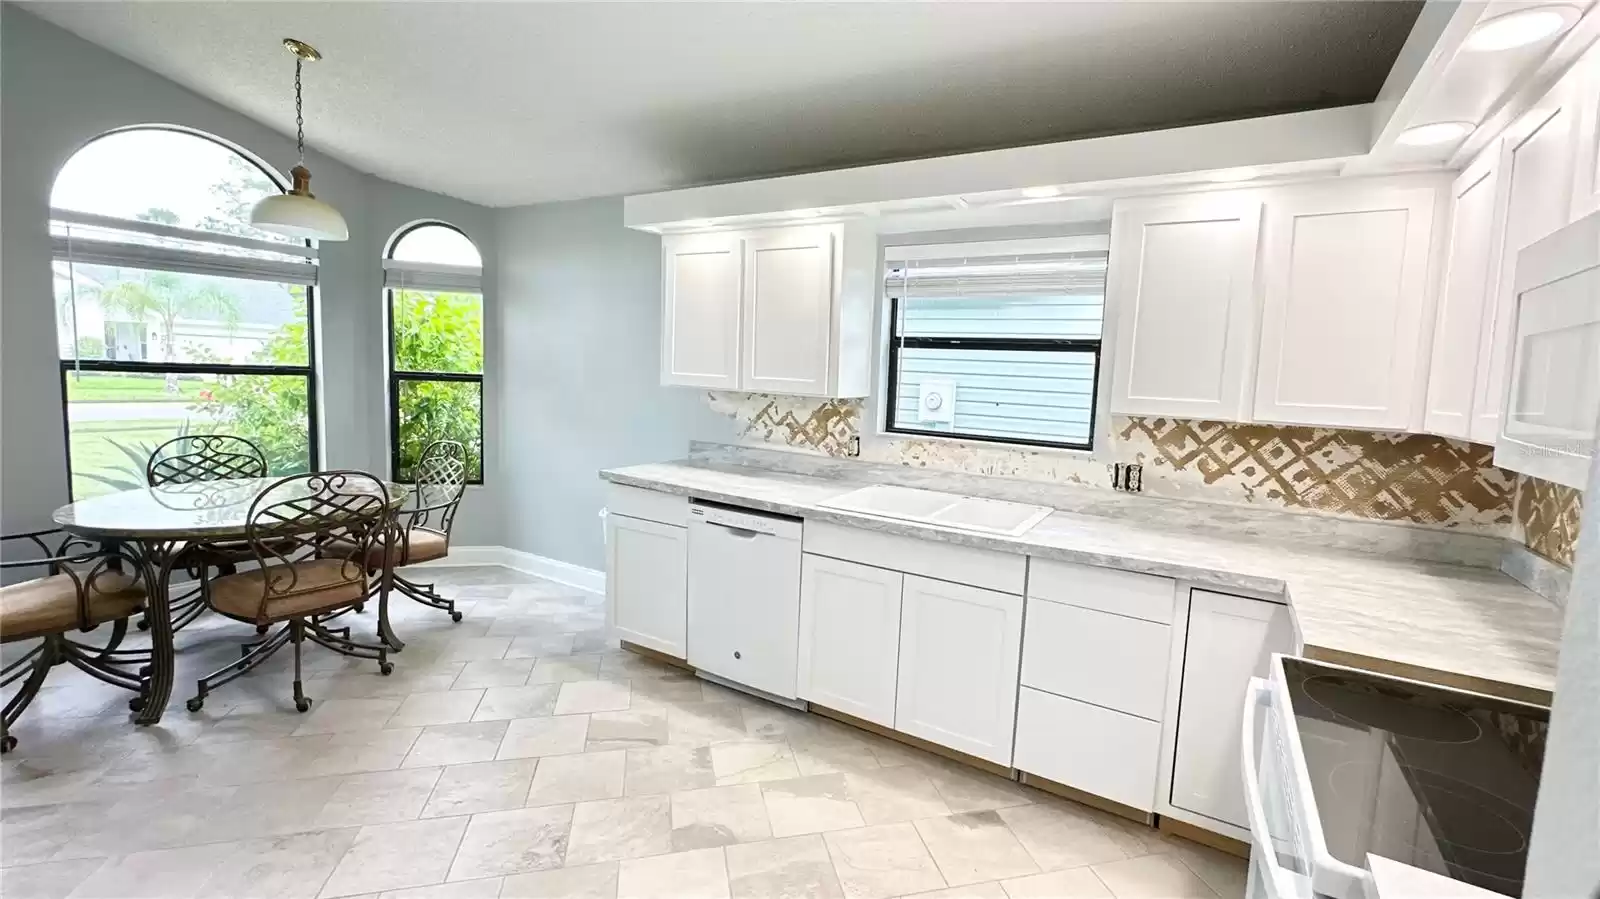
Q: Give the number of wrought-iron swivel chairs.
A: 4